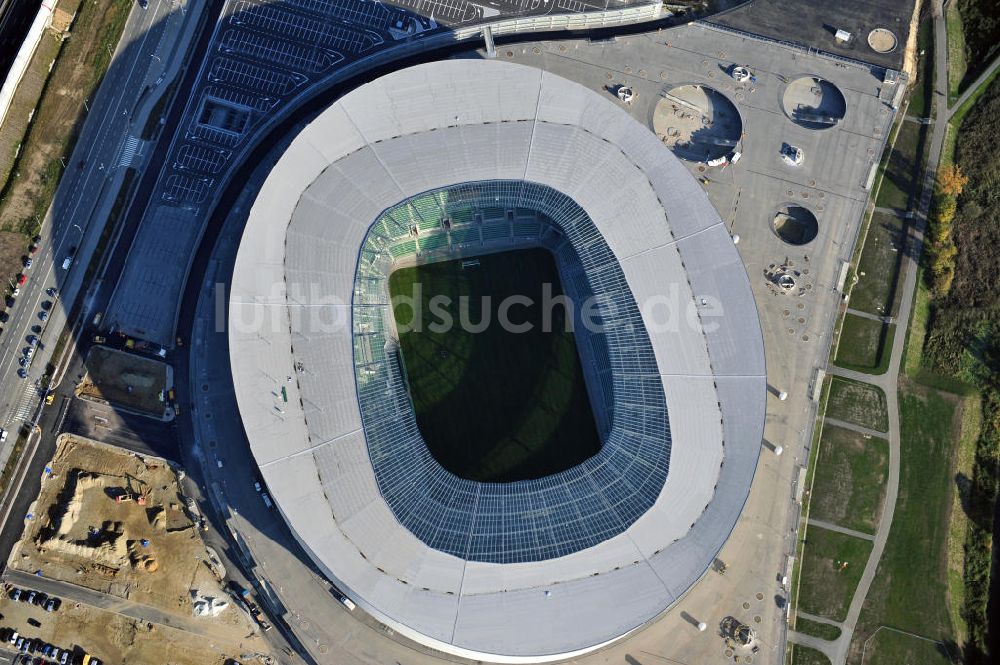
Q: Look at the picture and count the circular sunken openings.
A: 3